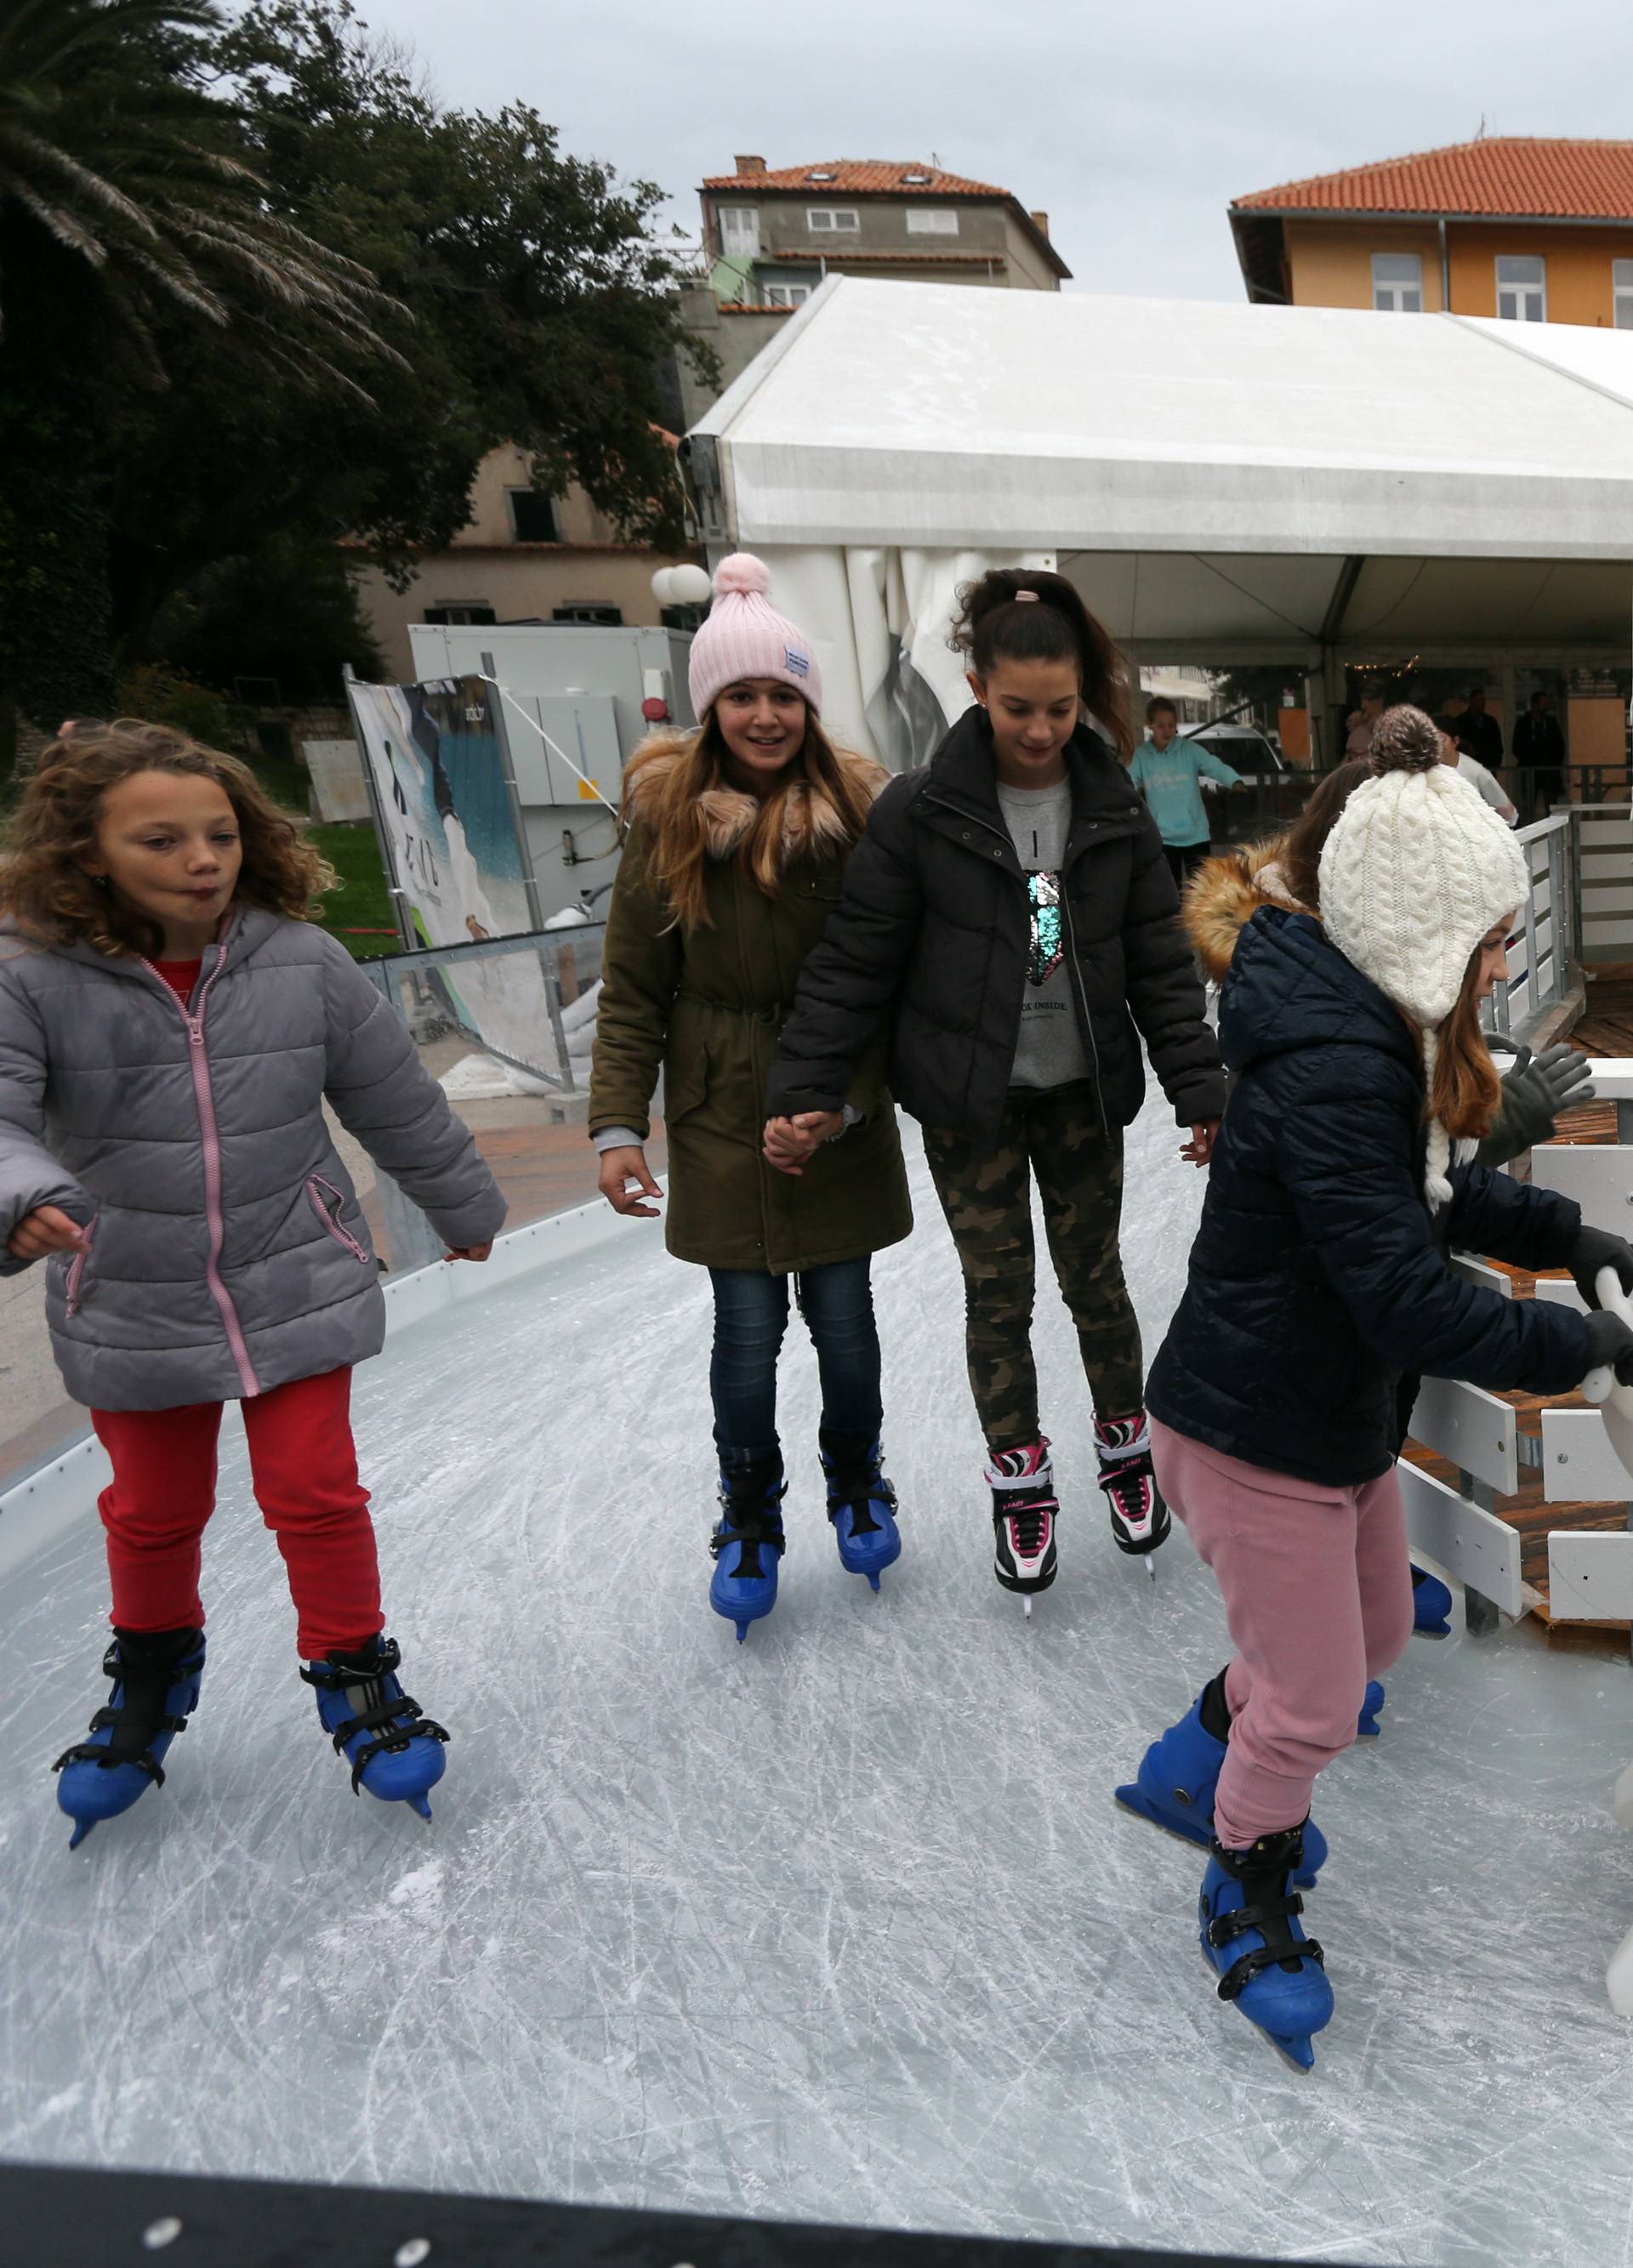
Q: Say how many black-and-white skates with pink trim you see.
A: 2